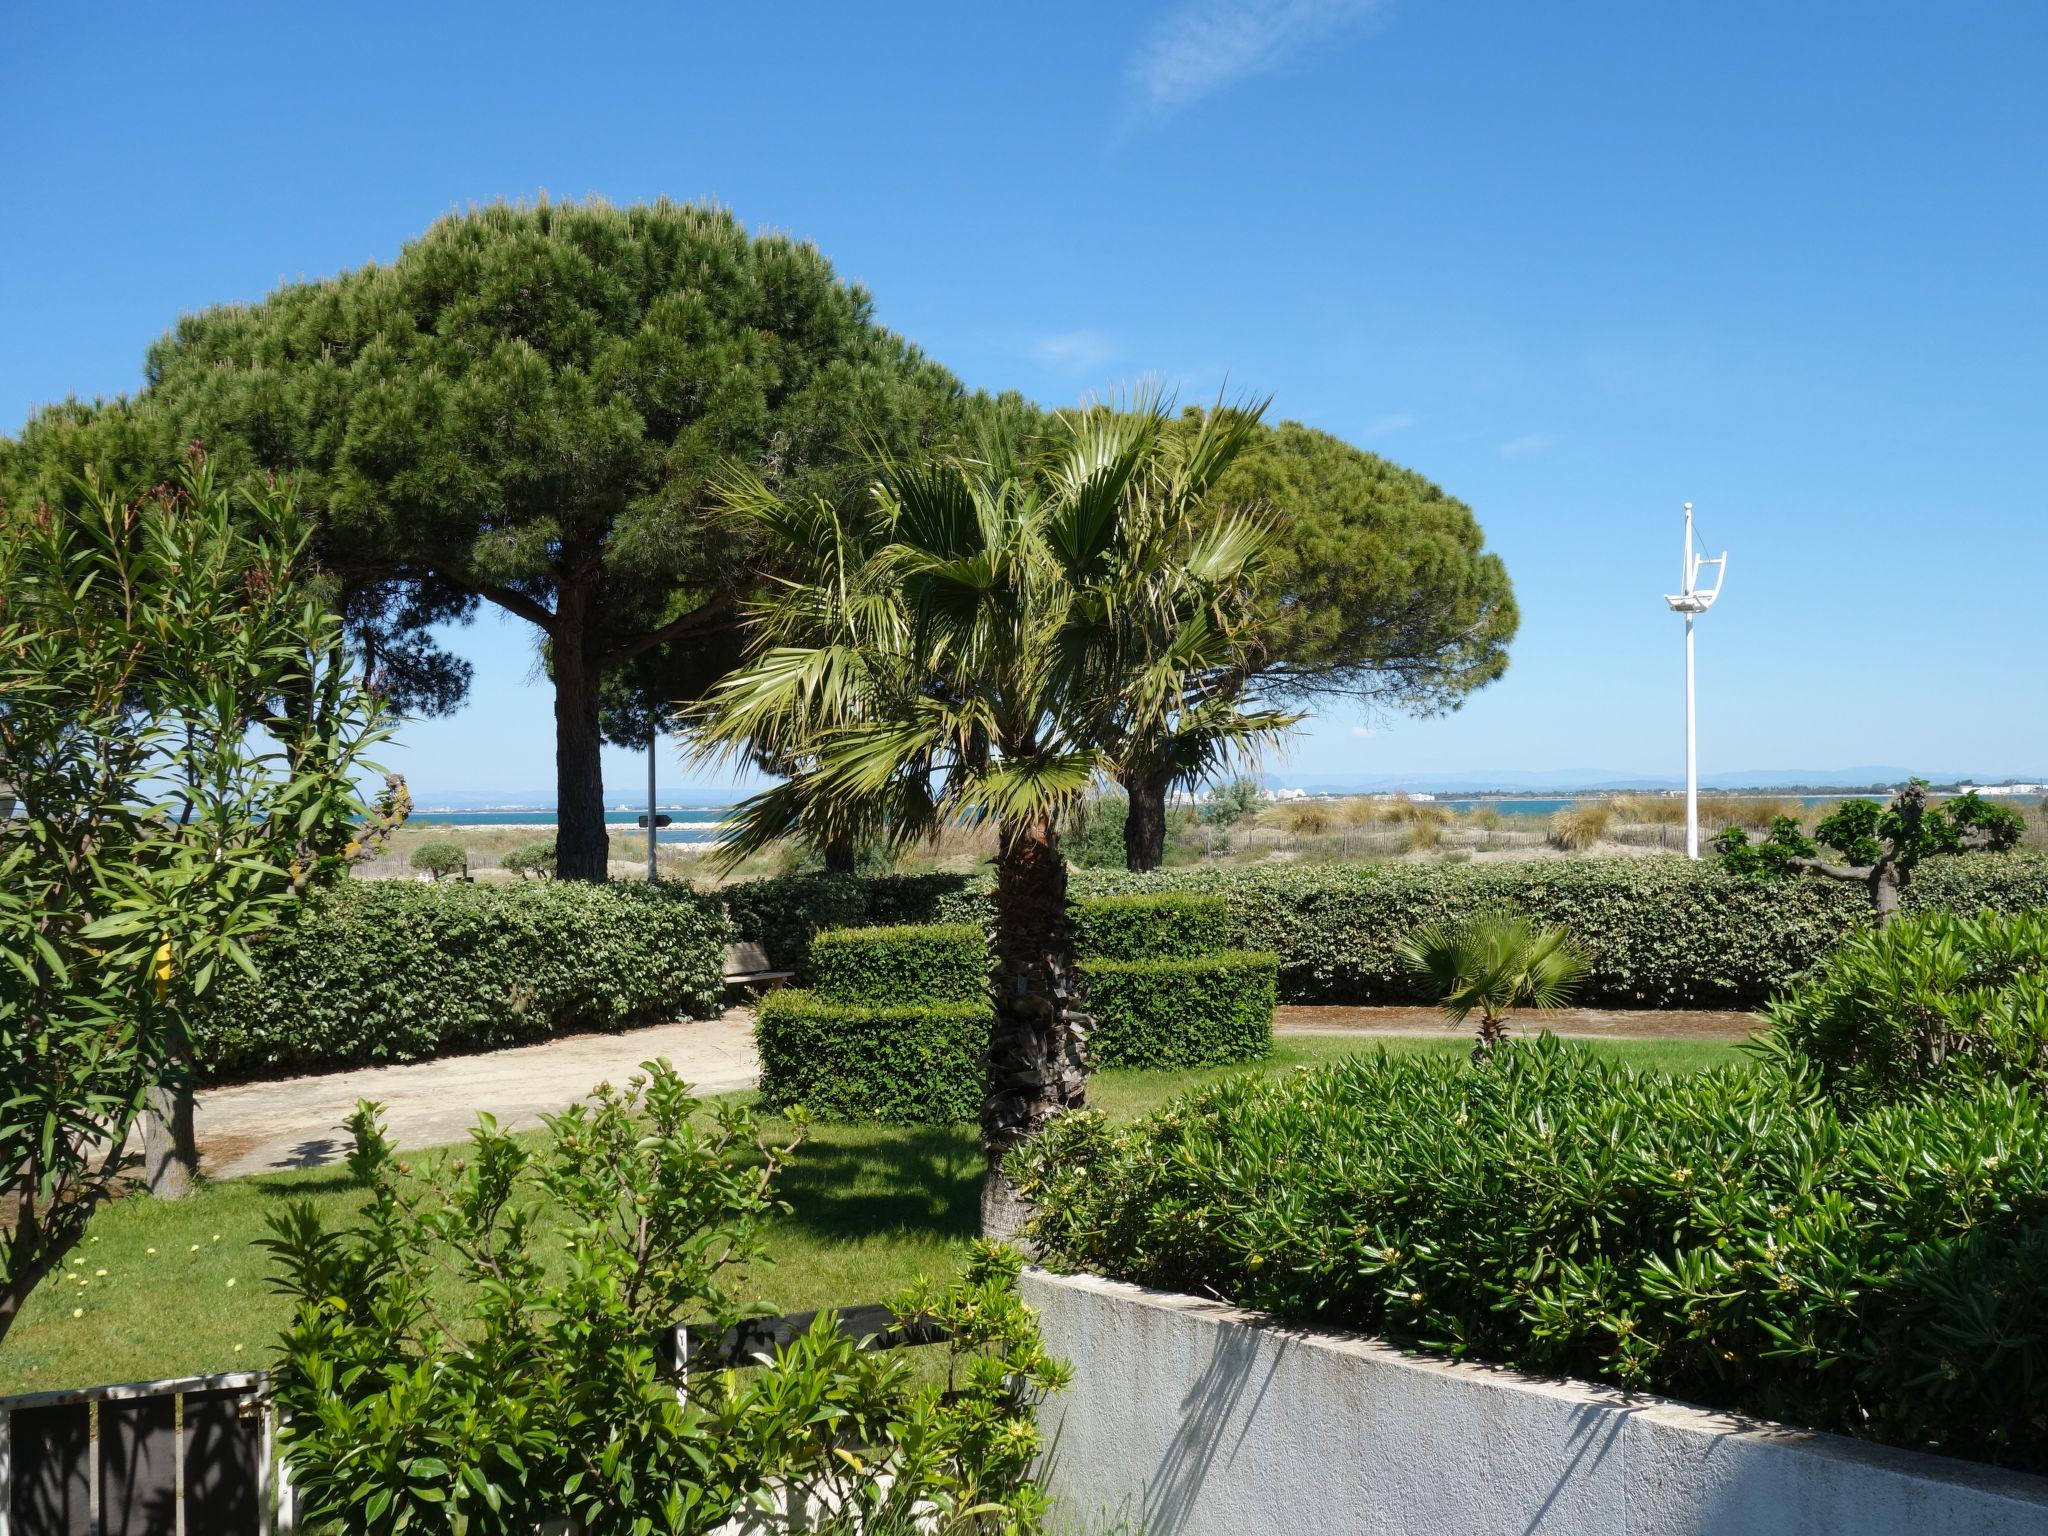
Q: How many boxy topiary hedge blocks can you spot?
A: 4